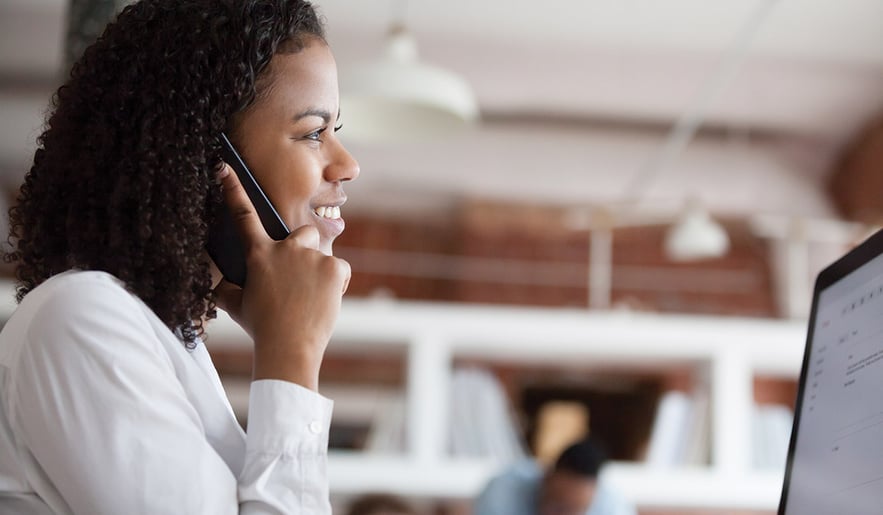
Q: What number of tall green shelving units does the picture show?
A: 0